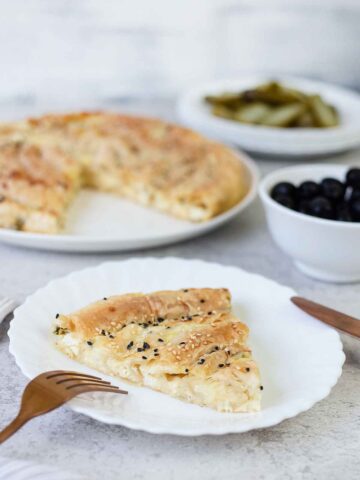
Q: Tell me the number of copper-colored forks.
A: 1